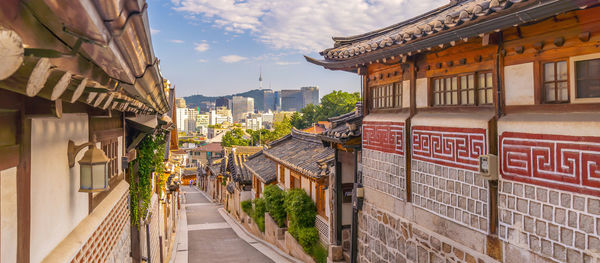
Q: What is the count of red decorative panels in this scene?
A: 3